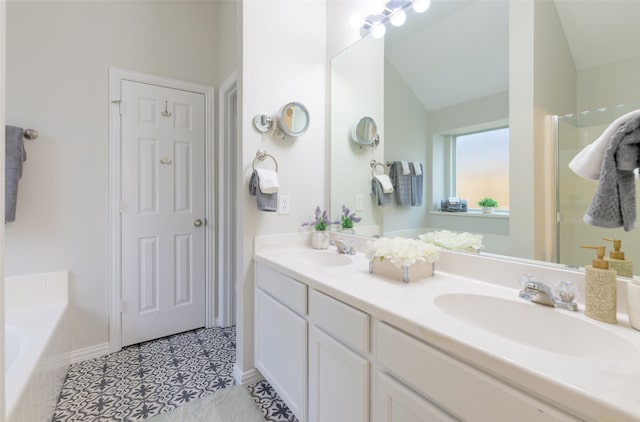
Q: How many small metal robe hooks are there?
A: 2